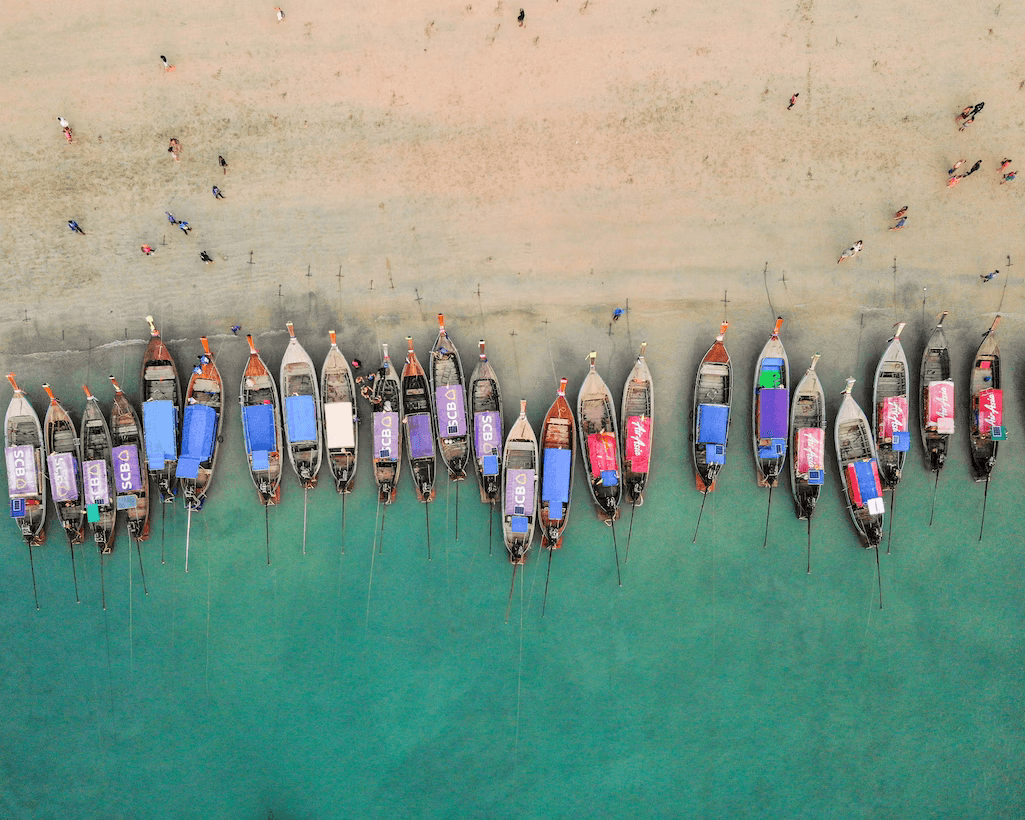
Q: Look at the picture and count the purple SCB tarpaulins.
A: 8